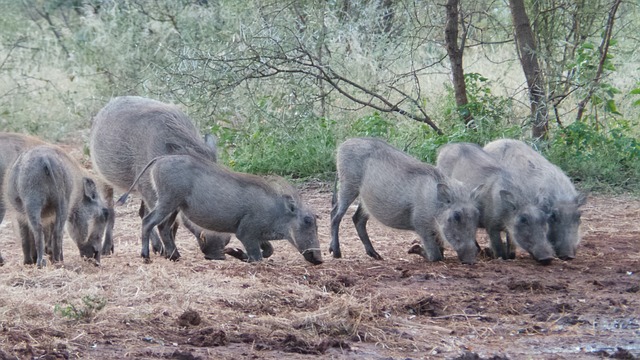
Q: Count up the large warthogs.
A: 1